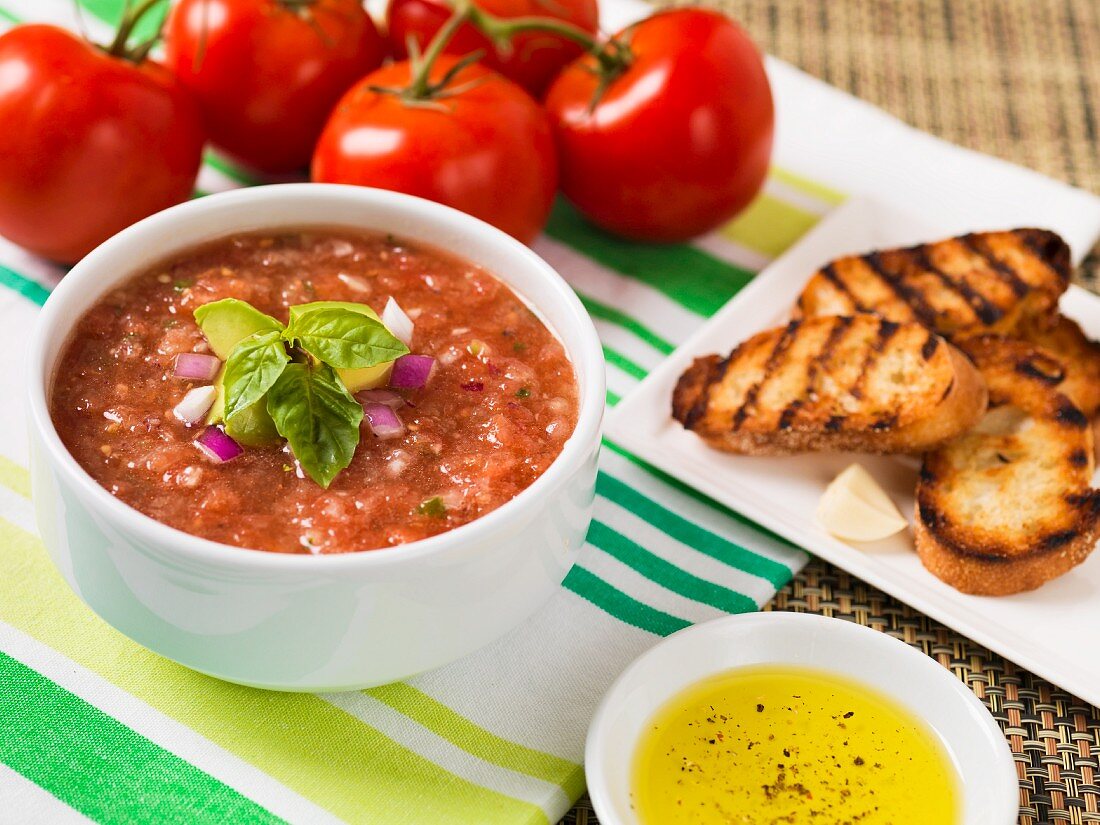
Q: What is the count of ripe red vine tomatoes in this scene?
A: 5